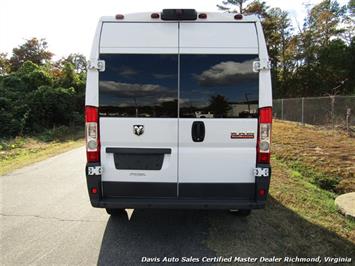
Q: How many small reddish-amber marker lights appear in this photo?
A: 4